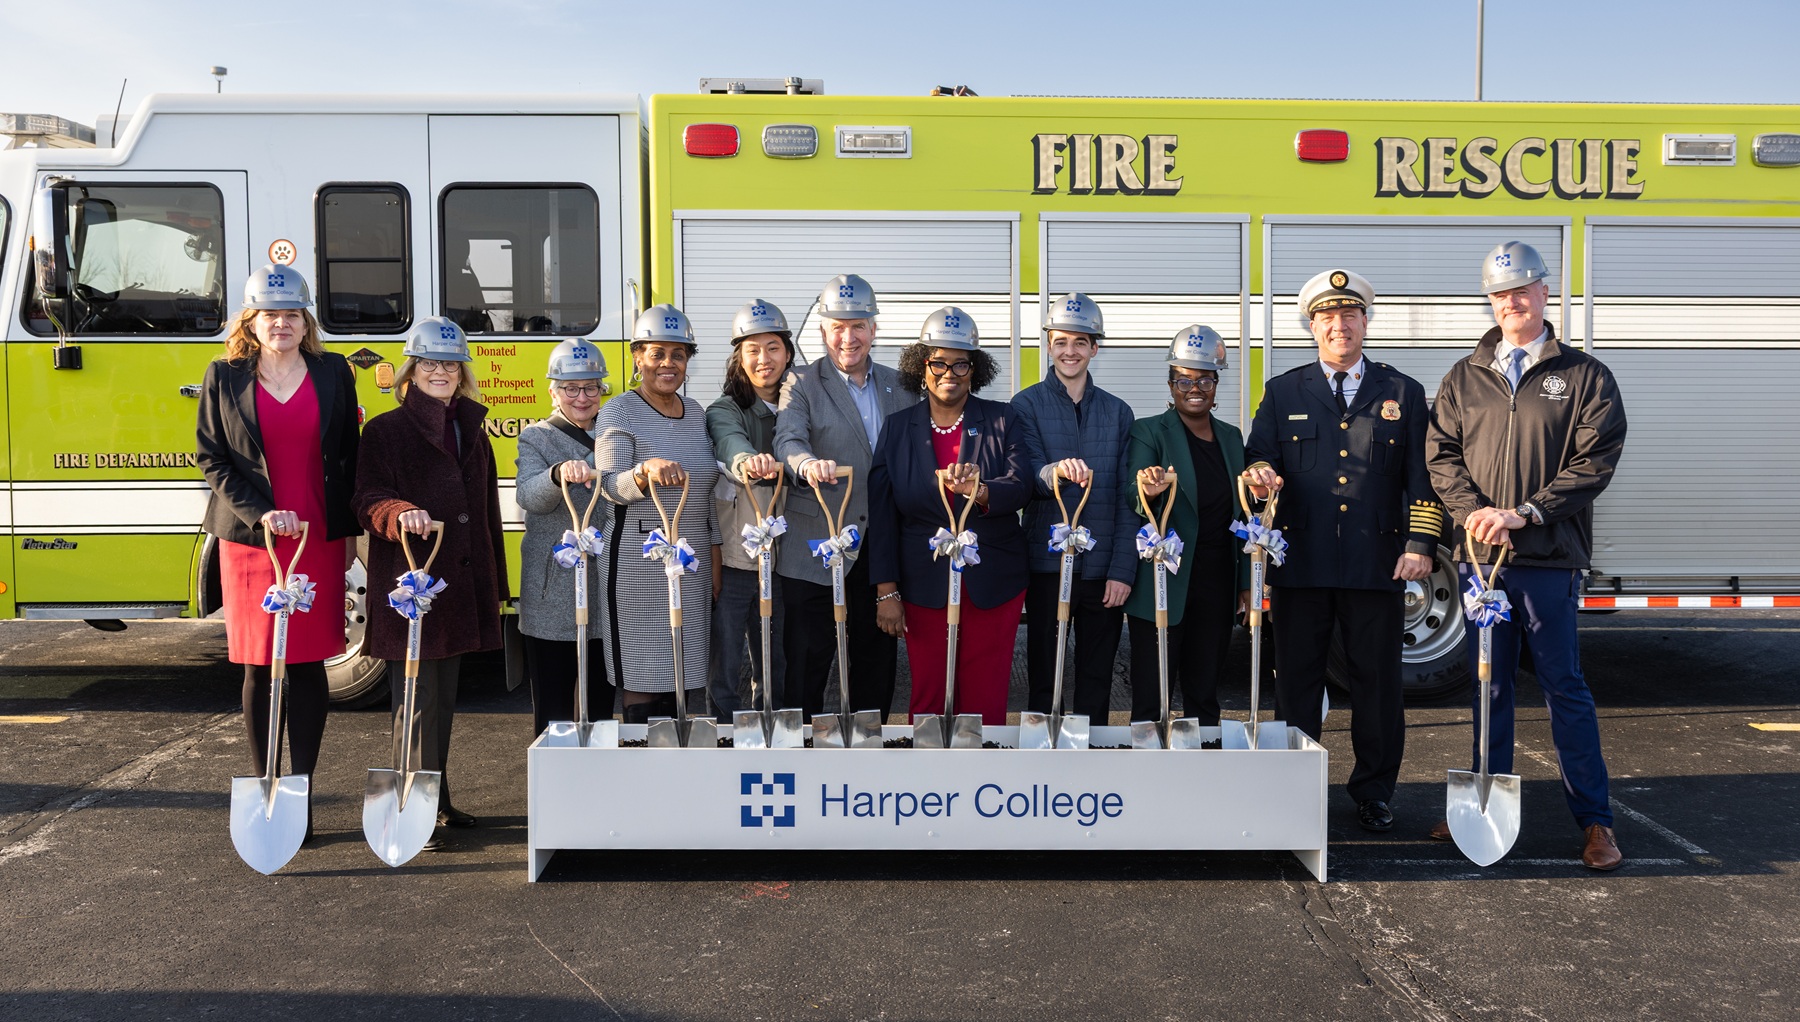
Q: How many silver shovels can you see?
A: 11